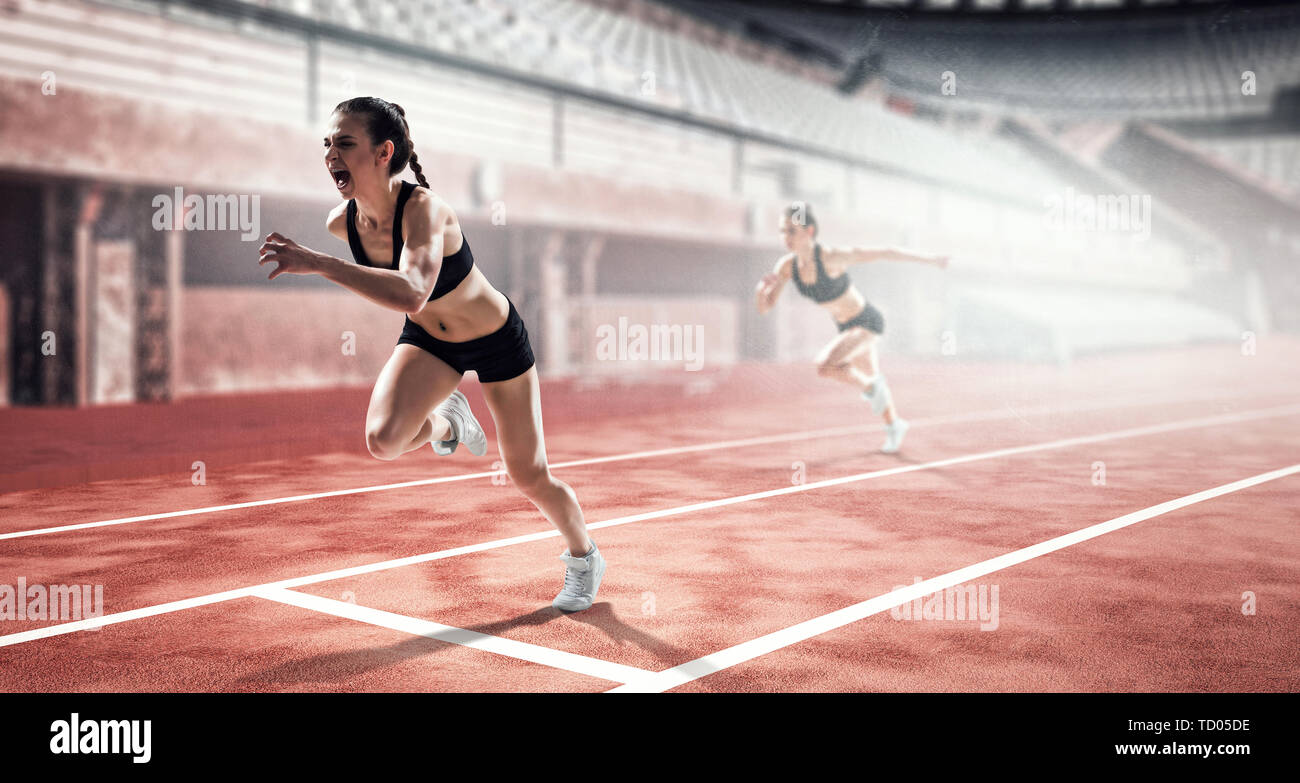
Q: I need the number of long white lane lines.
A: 3